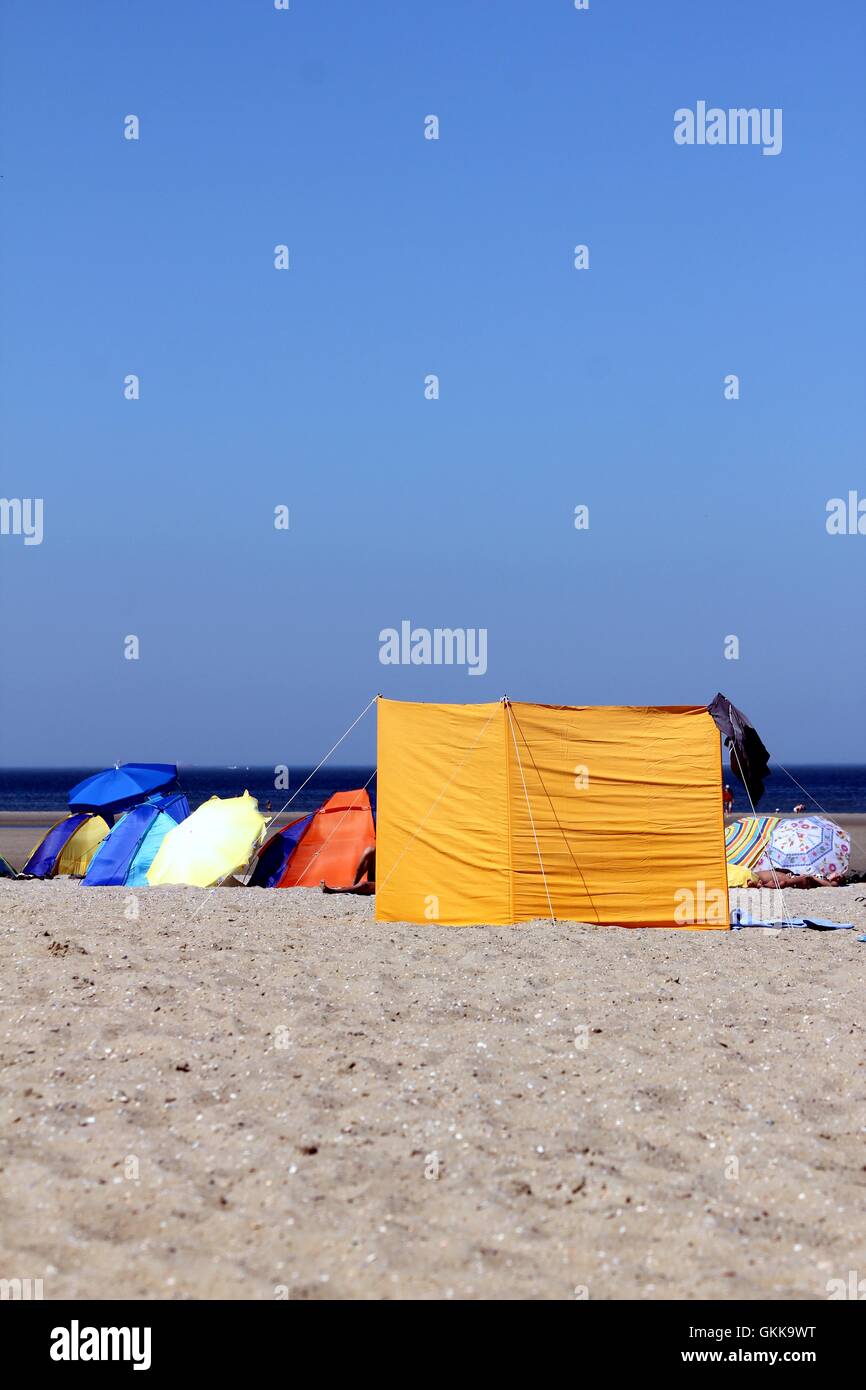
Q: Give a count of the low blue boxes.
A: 0